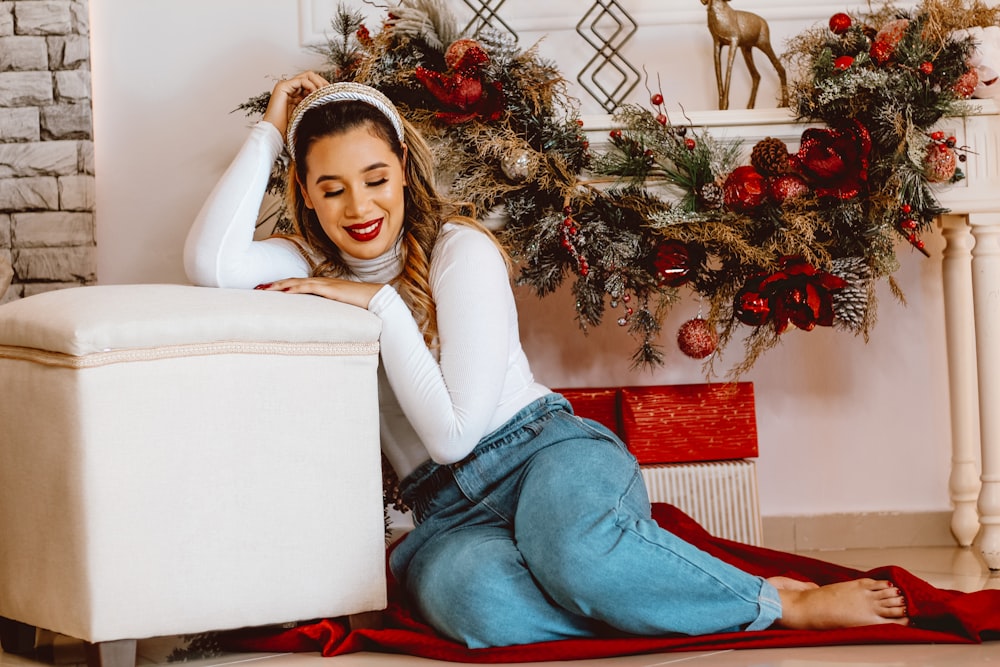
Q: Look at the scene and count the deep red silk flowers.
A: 3